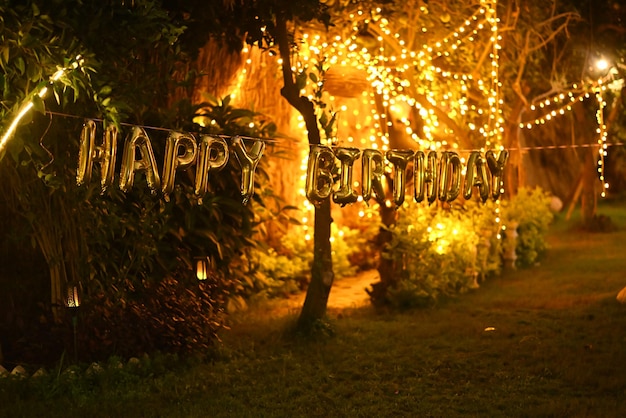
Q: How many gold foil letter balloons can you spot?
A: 13